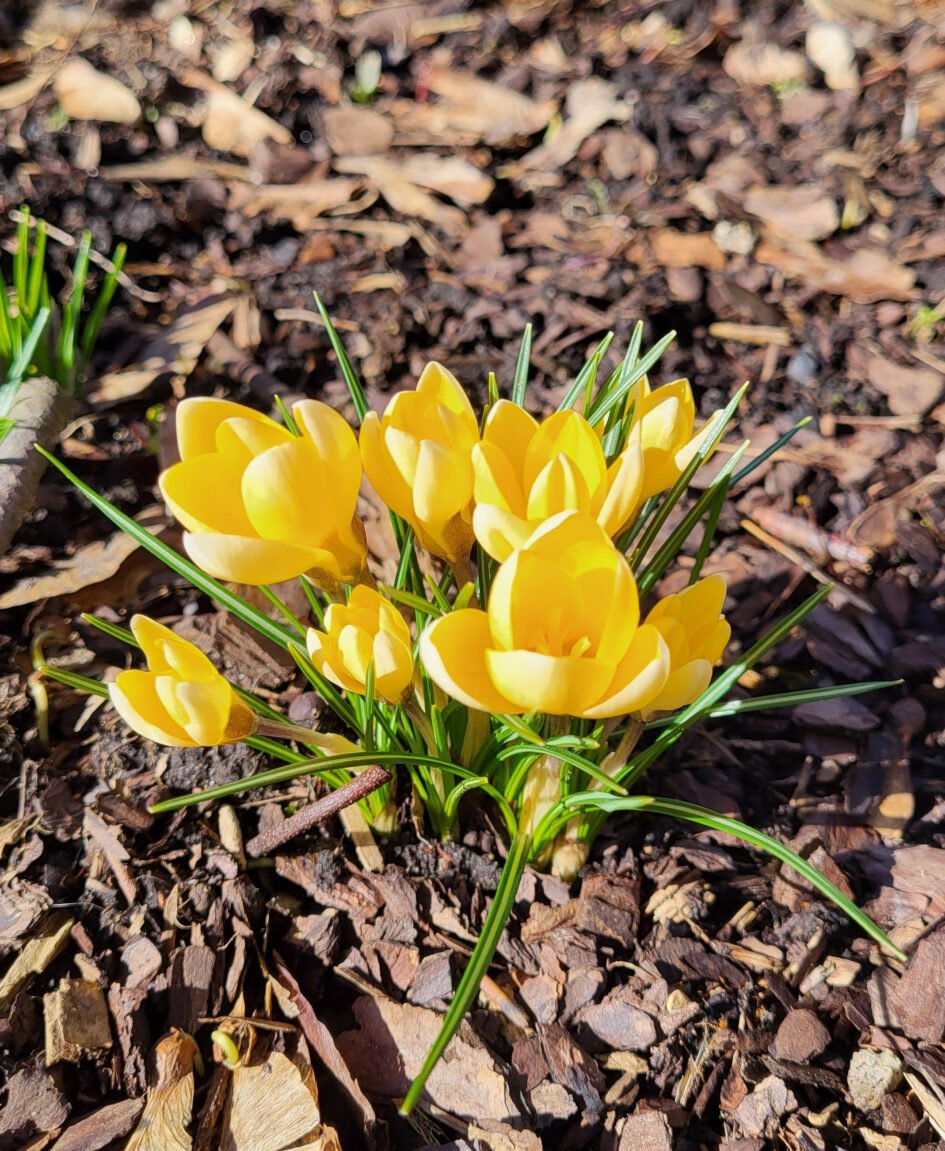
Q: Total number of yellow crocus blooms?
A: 8